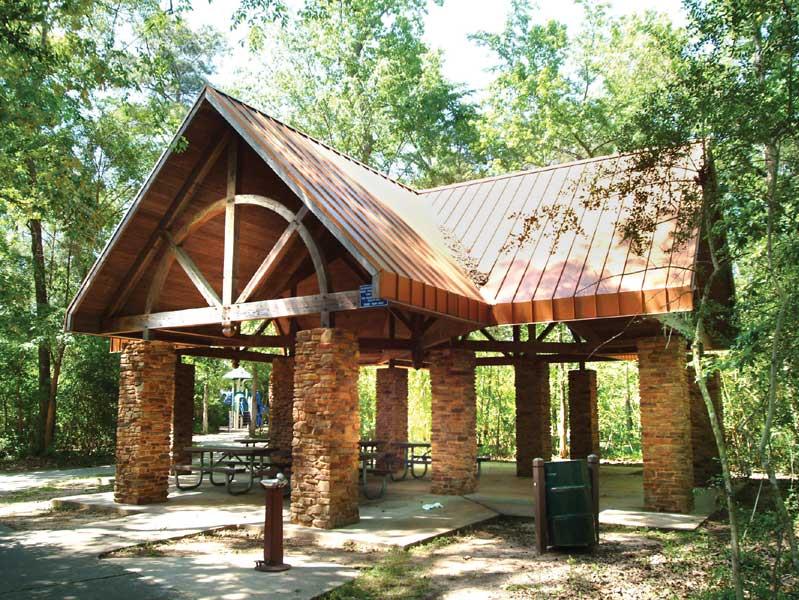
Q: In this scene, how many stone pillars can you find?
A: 10